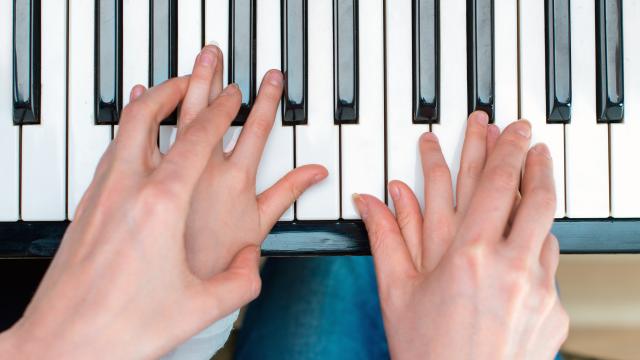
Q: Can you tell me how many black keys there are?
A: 10